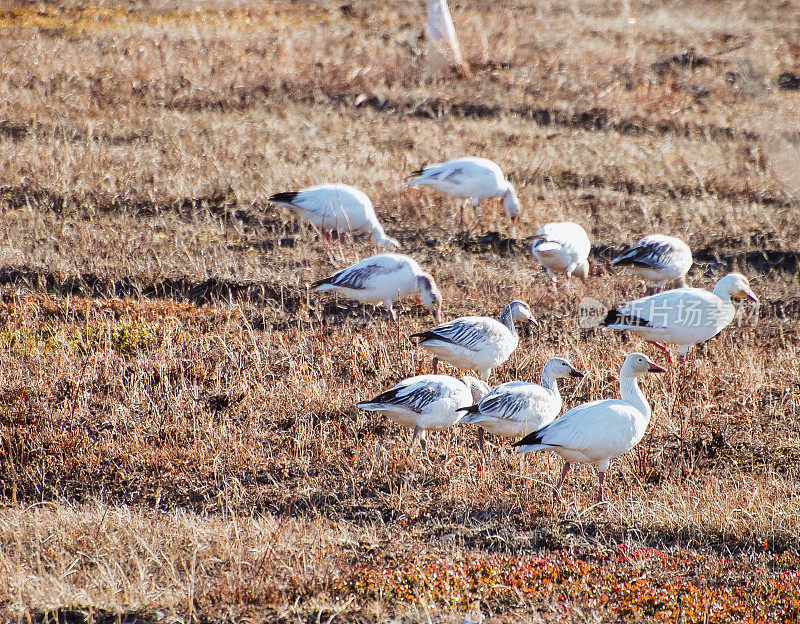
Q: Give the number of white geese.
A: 10